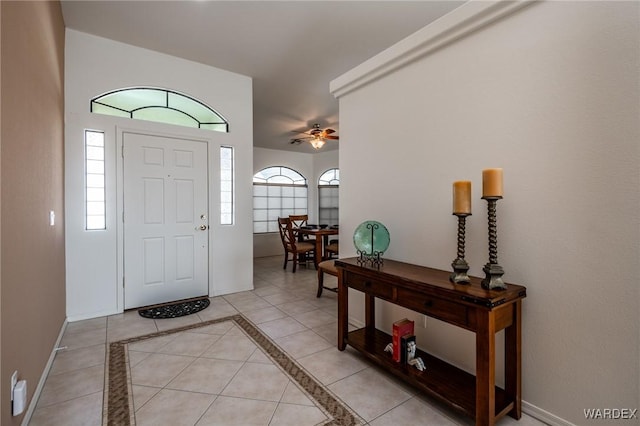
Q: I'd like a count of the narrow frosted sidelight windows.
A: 2